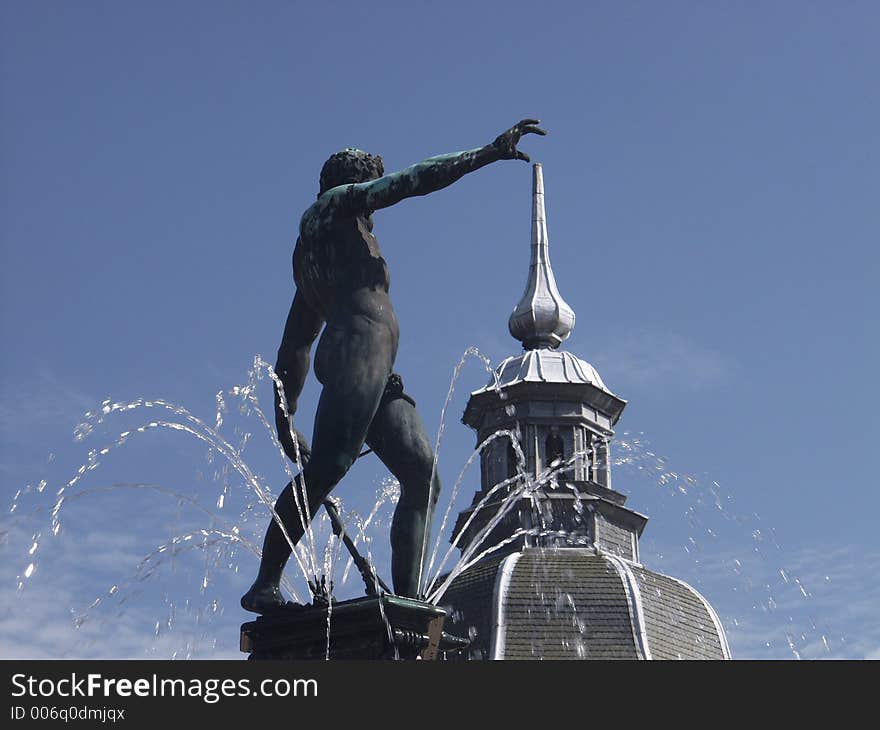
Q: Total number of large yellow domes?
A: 0